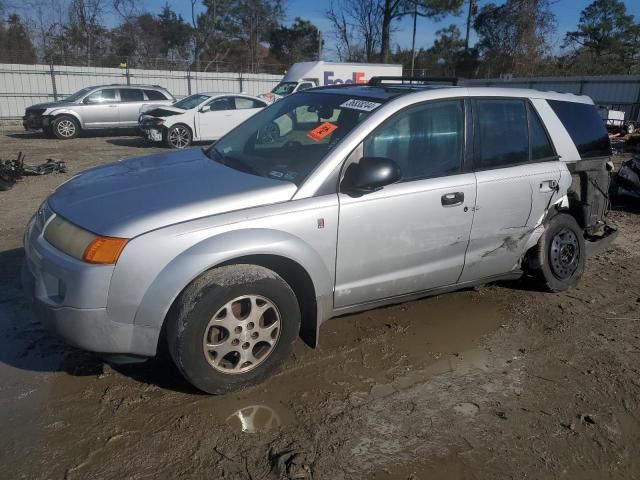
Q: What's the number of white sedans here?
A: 1